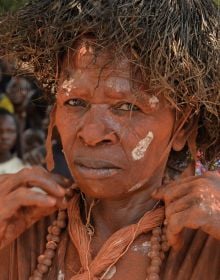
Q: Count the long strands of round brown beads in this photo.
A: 2